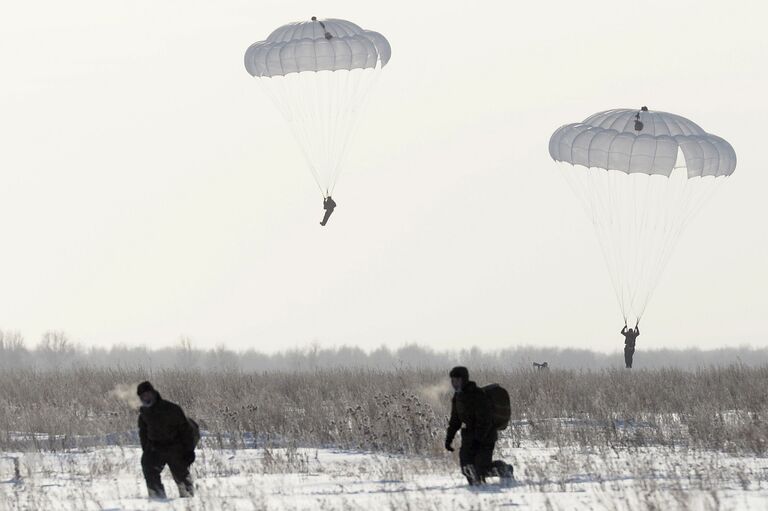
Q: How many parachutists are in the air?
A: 2